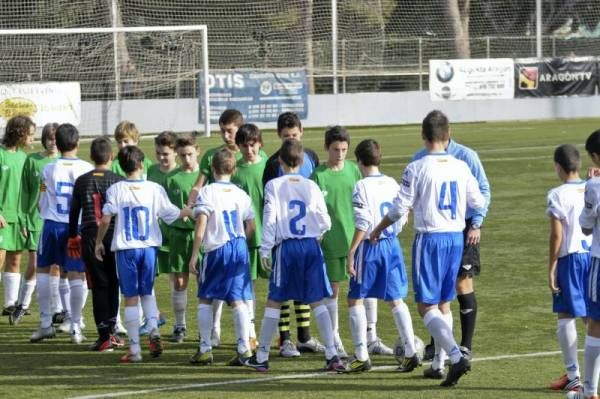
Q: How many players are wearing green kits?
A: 8